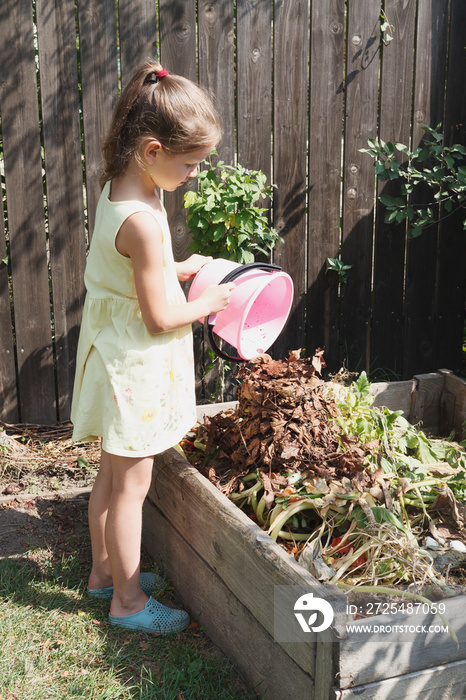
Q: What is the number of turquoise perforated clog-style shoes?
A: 2